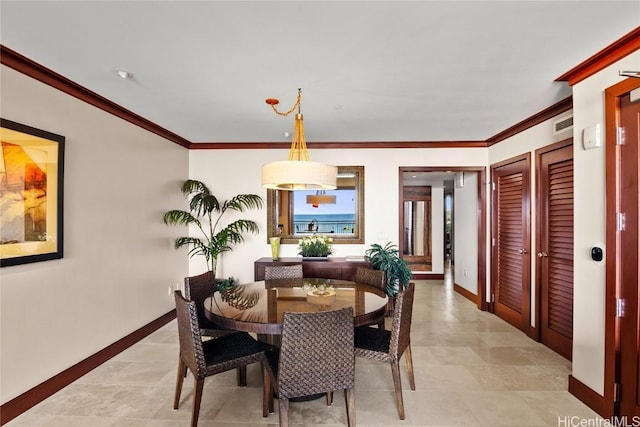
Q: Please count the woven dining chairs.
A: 6